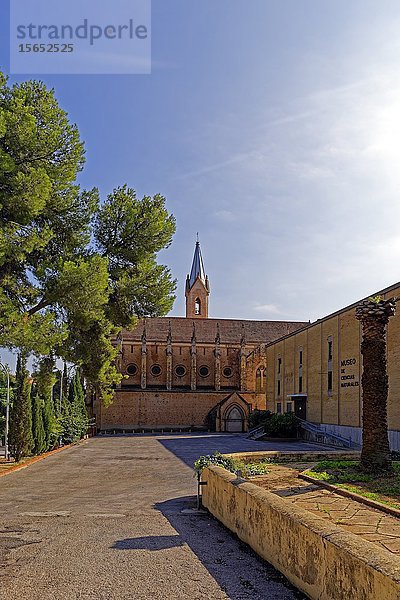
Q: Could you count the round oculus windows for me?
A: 5